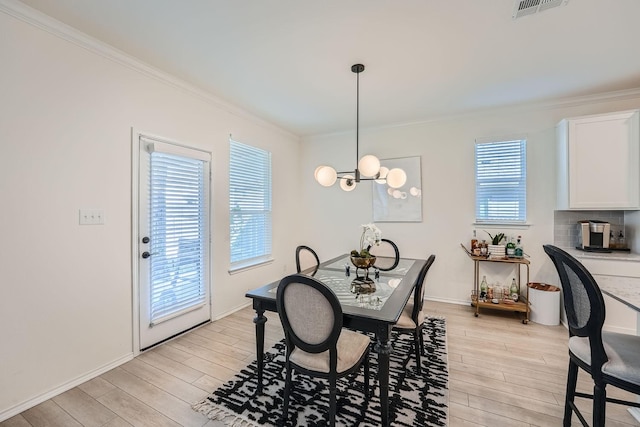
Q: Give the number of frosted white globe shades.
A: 6